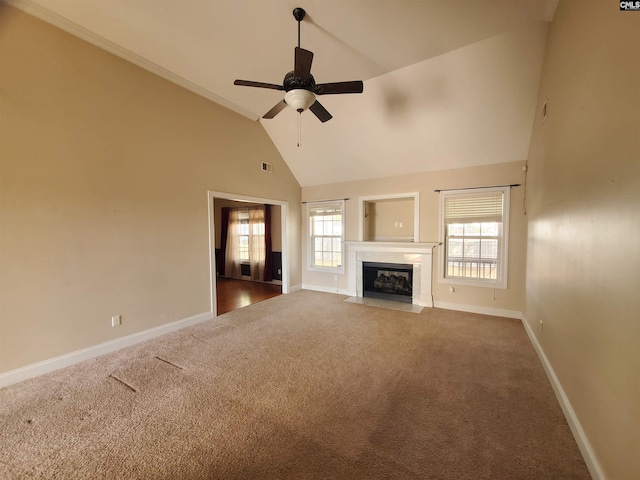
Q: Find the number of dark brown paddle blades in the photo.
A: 5